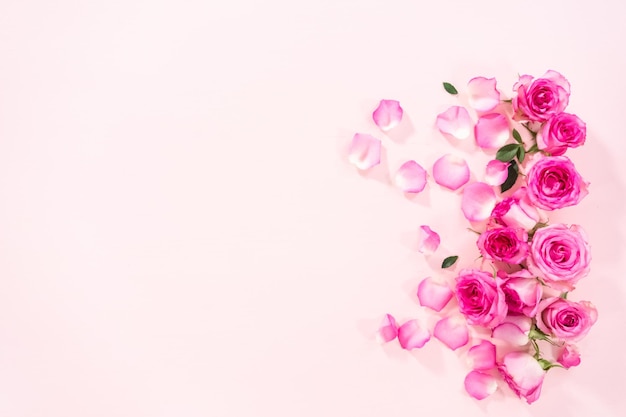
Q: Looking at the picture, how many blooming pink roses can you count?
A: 10